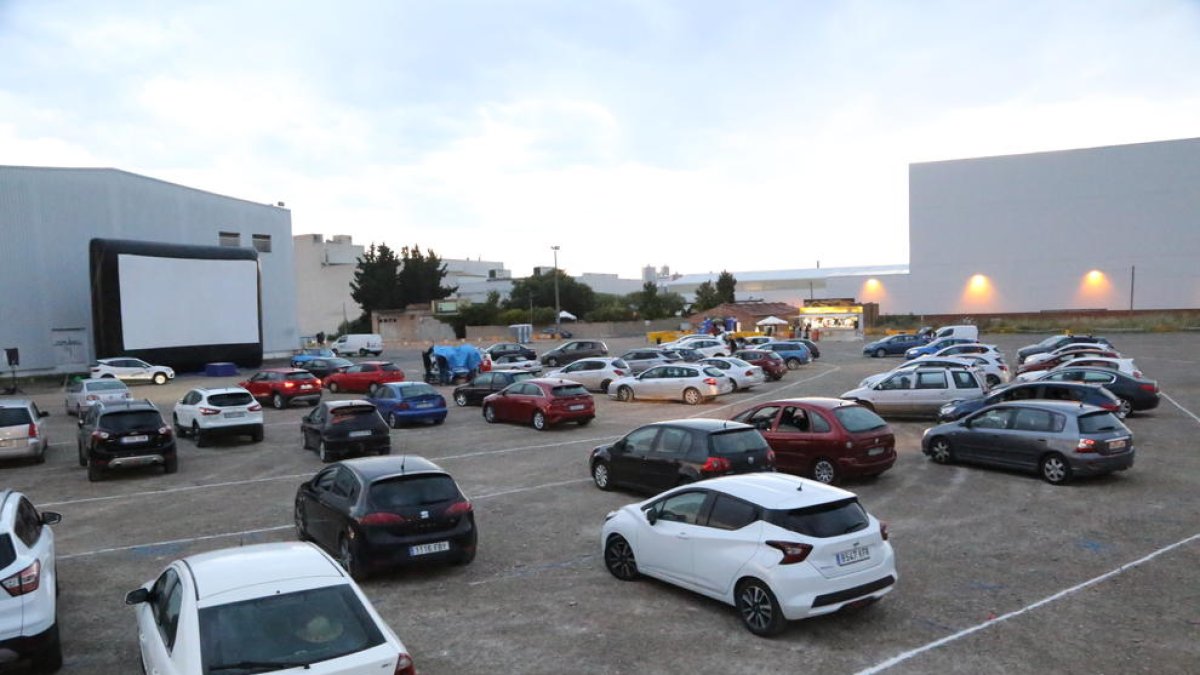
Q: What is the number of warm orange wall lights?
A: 3